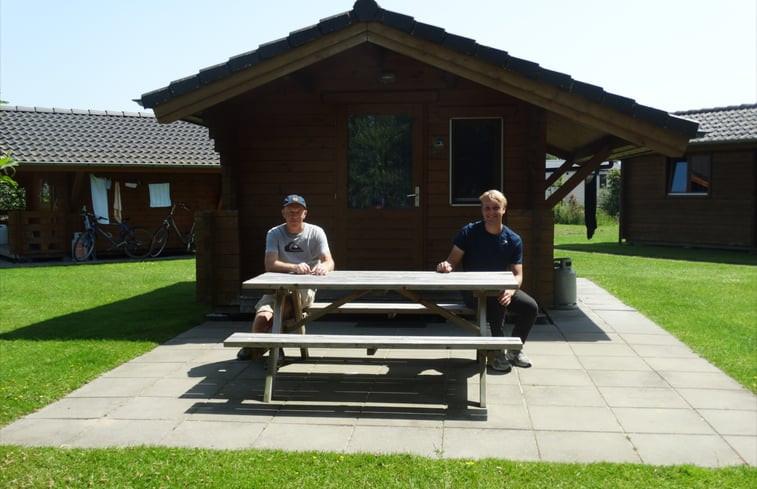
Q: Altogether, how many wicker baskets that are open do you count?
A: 0